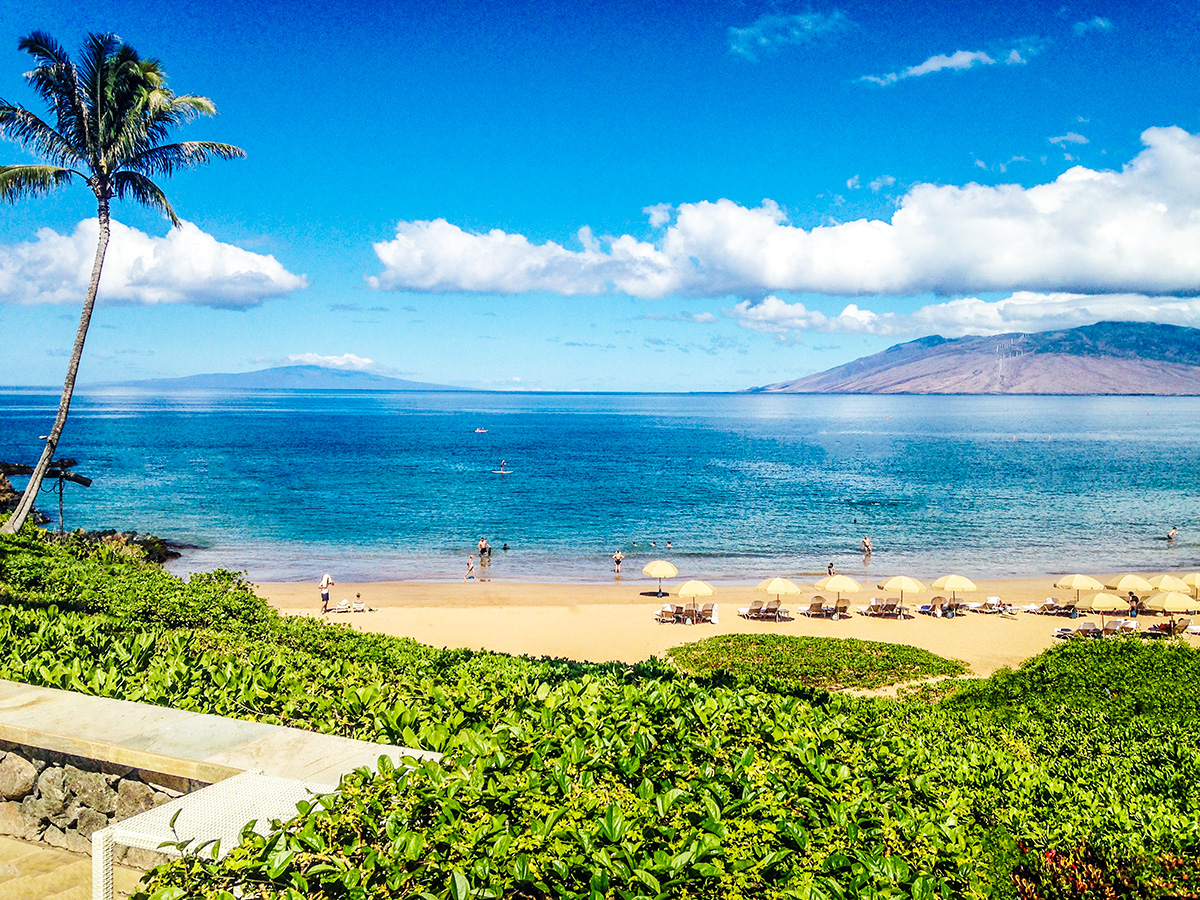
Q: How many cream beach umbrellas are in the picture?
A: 12